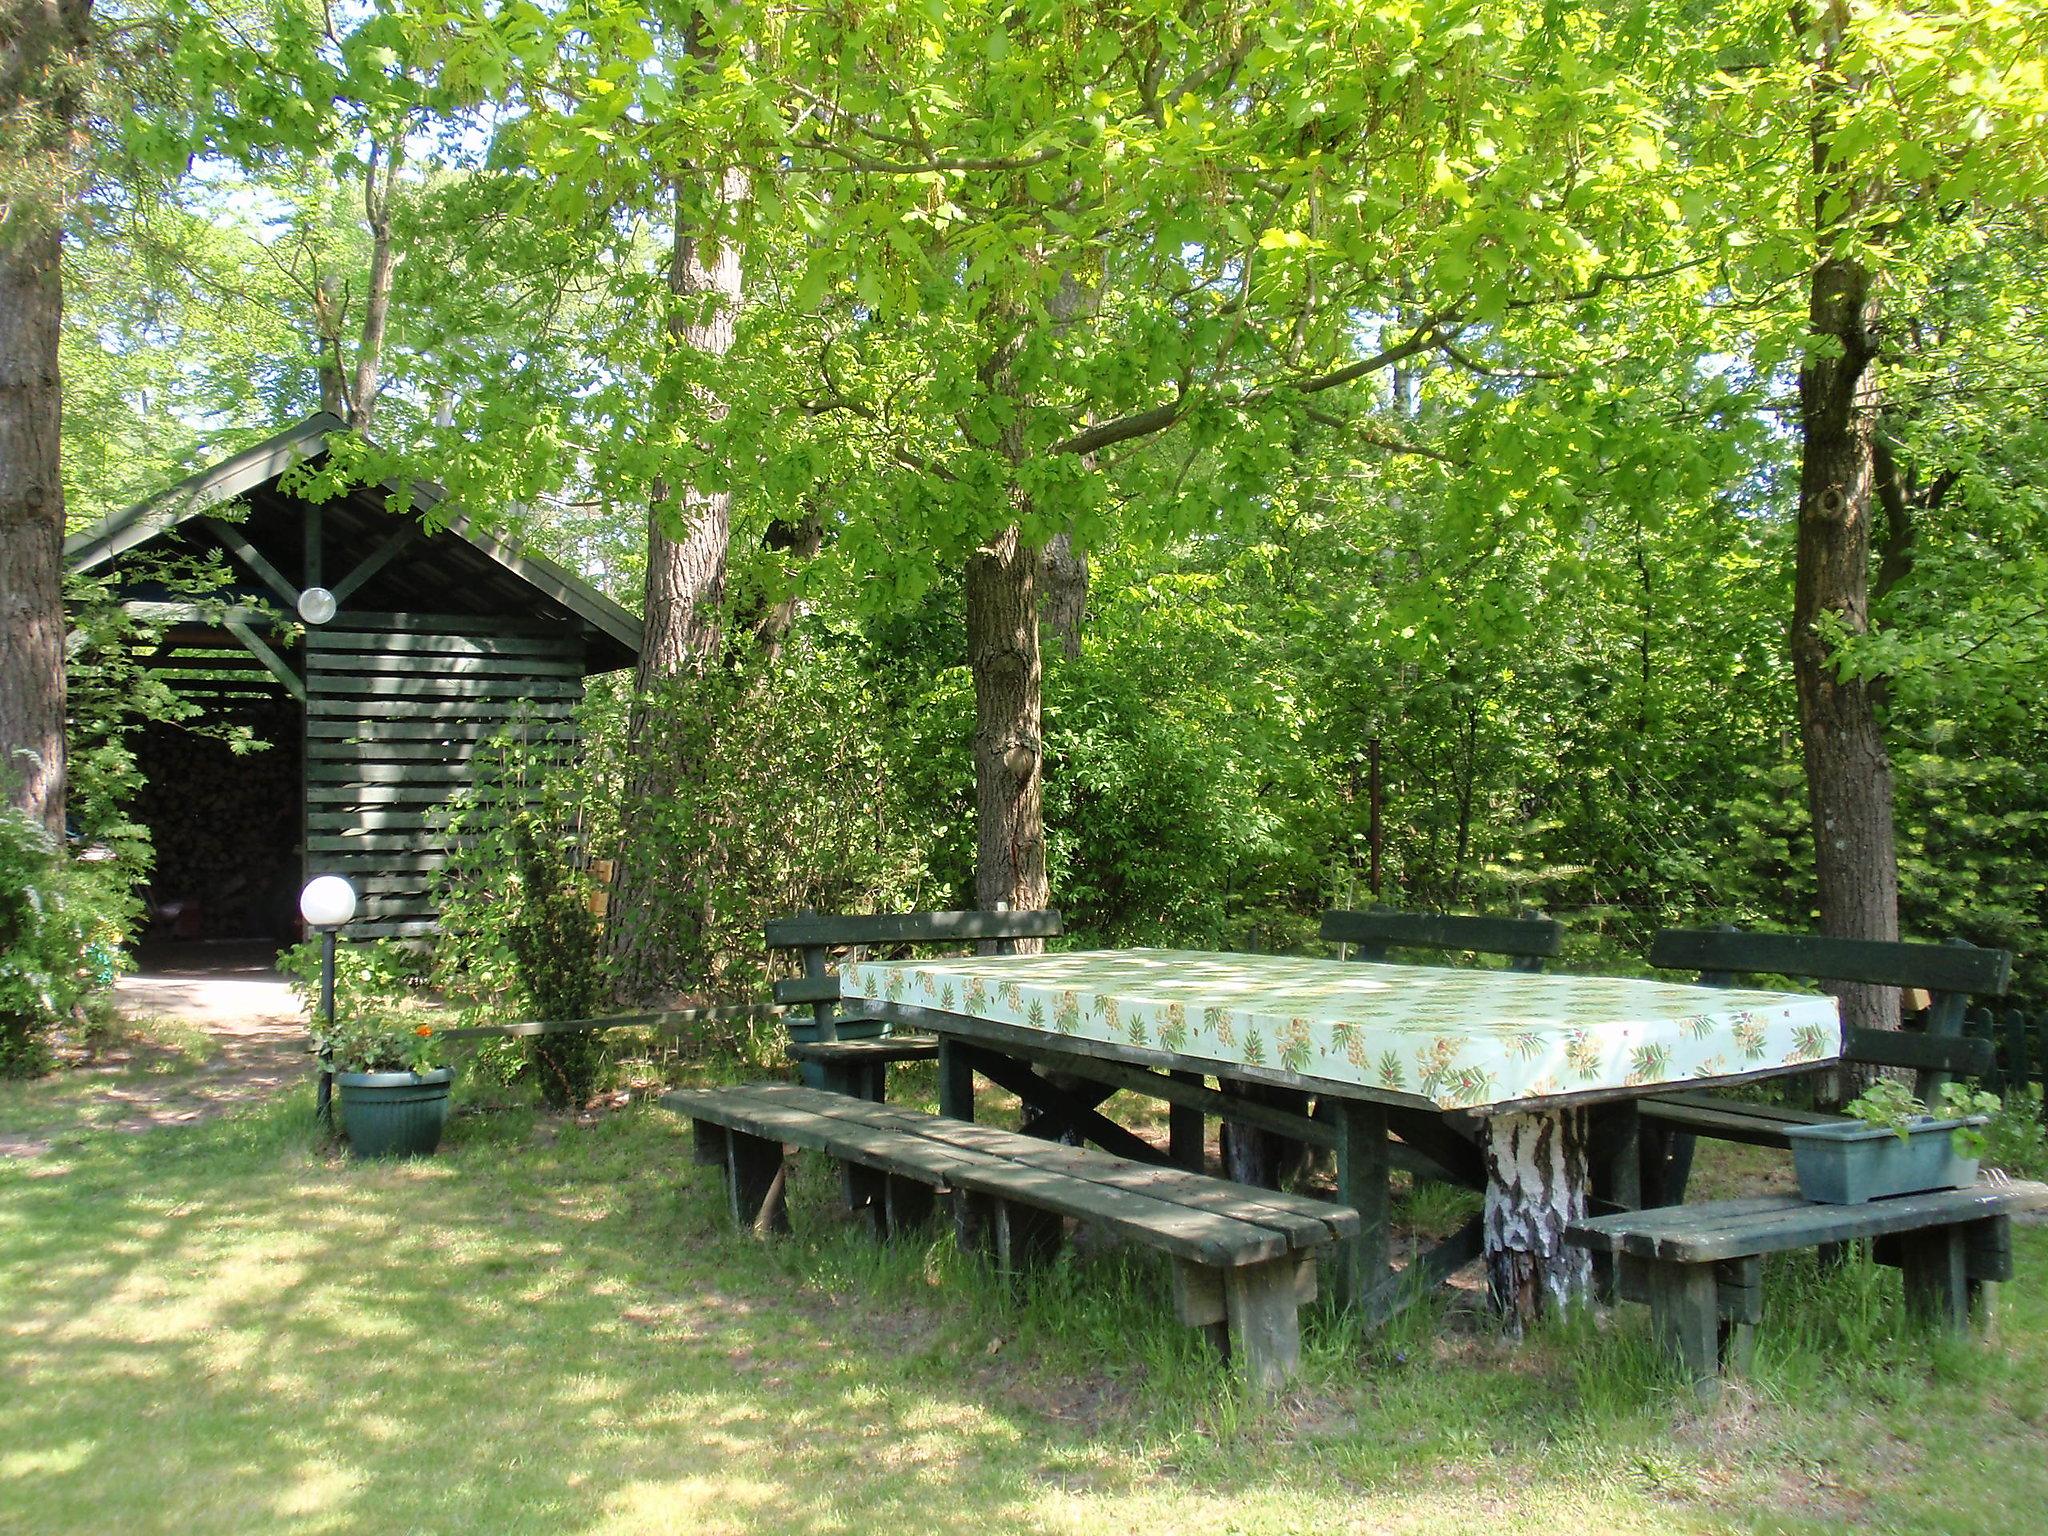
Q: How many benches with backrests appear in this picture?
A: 3